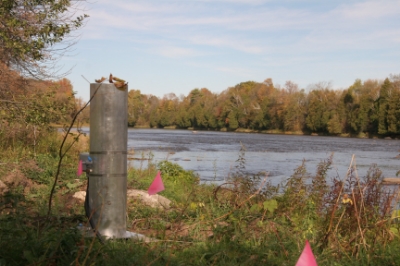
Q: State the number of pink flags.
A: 3